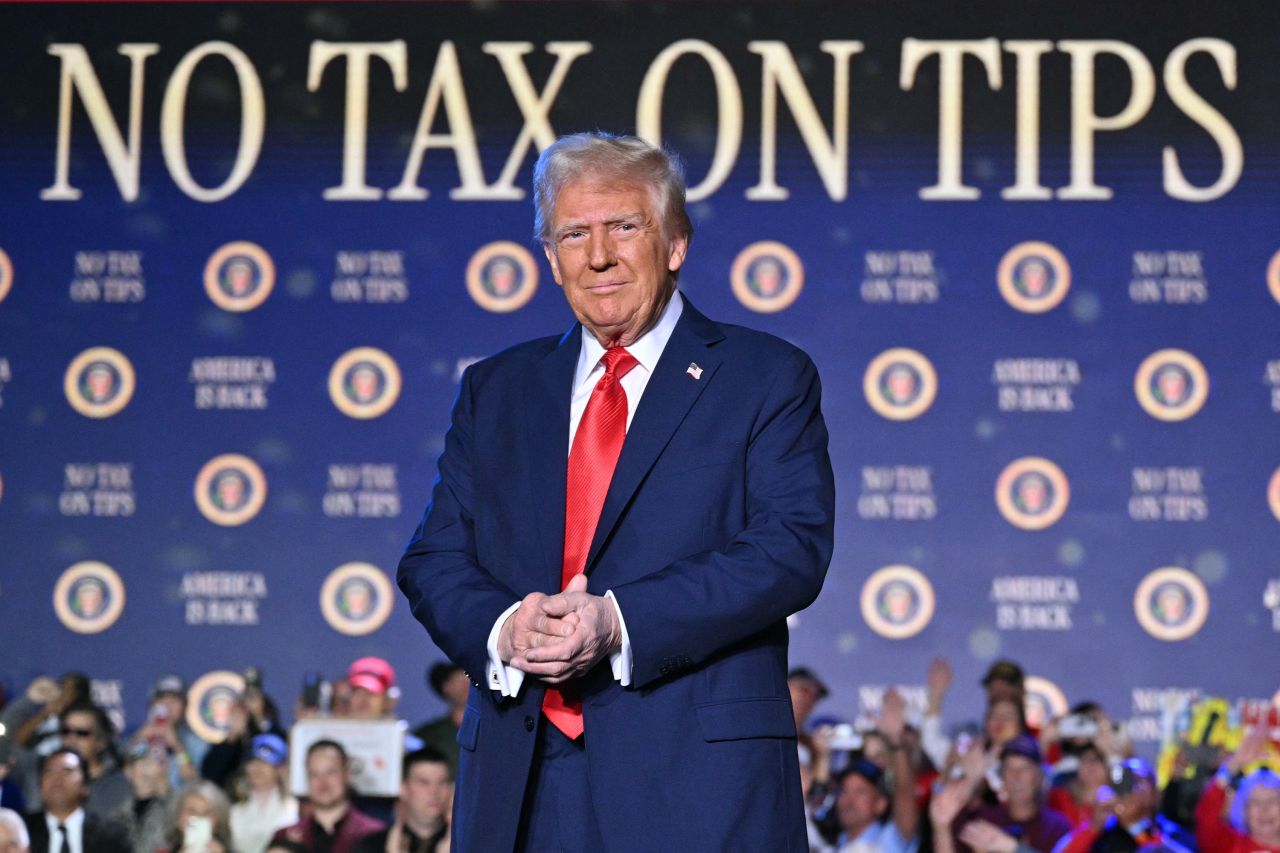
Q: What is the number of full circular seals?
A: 14